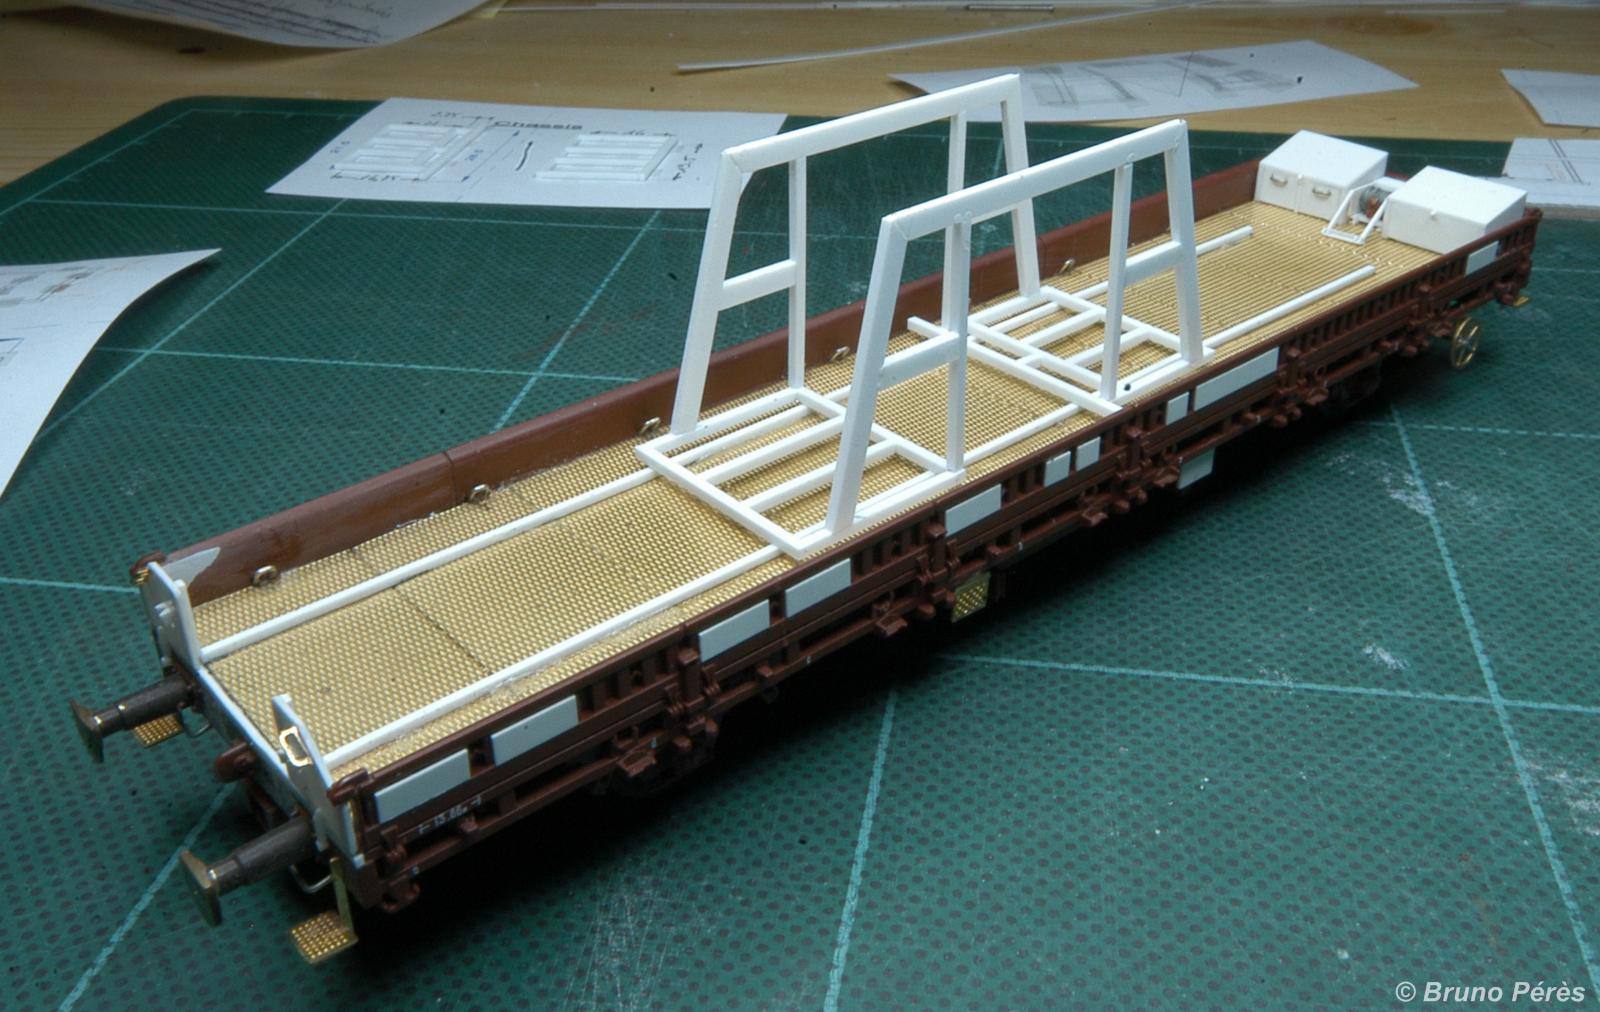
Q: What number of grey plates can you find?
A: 11